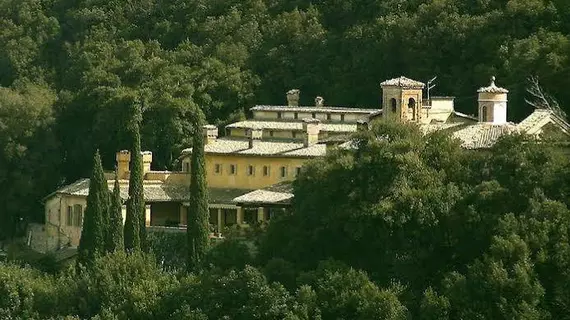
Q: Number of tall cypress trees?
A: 4